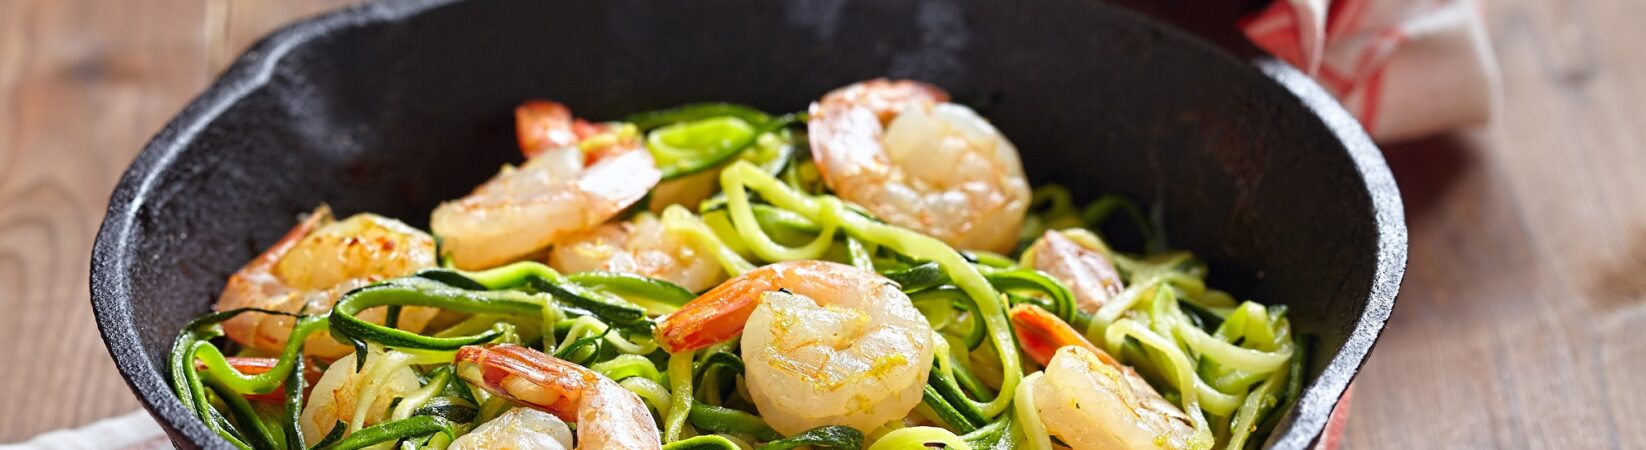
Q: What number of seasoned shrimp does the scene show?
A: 9